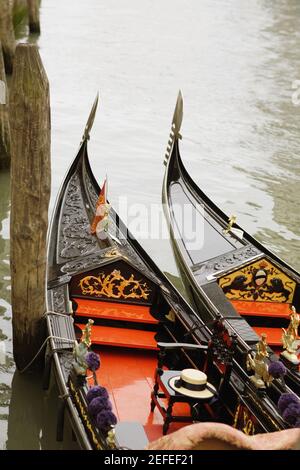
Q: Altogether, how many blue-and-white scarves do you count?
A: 0